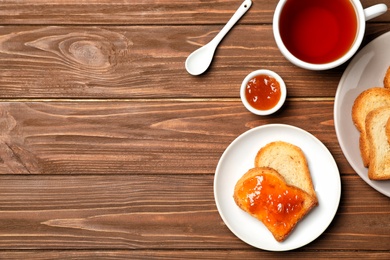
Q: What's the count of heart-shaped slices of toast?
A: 0